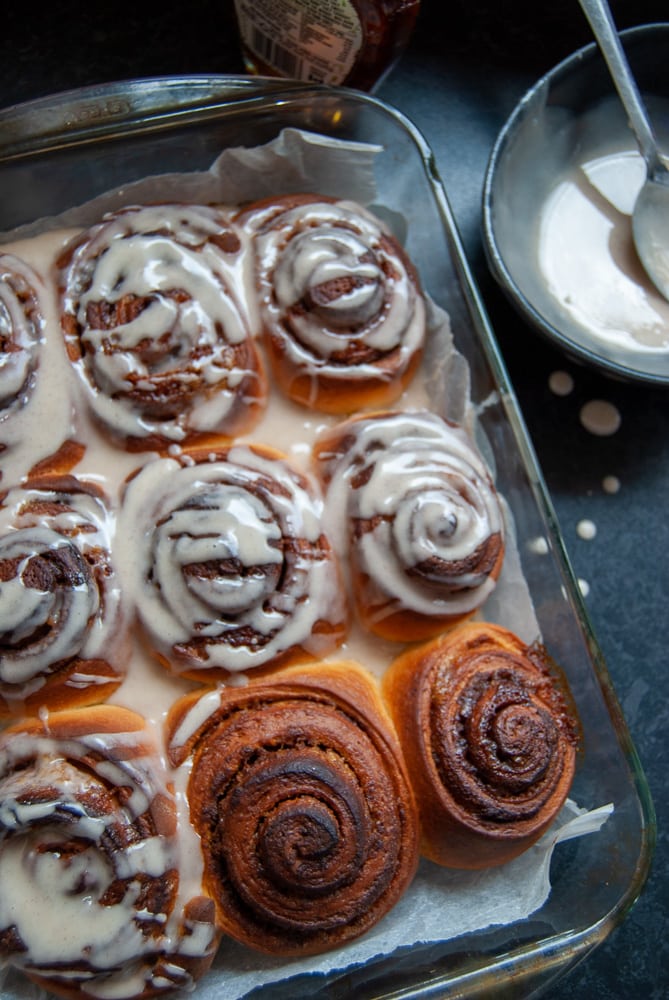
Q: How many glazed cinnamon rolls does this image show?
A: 7